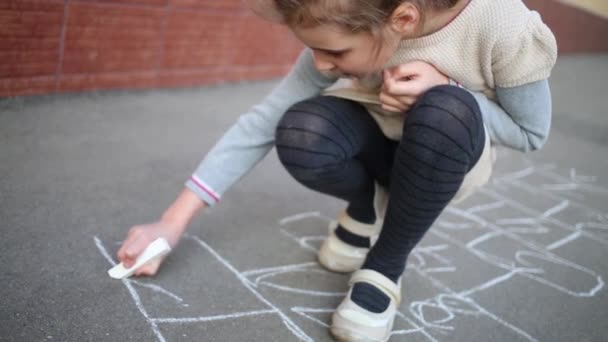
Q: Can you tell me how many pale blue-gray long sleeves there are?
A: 2